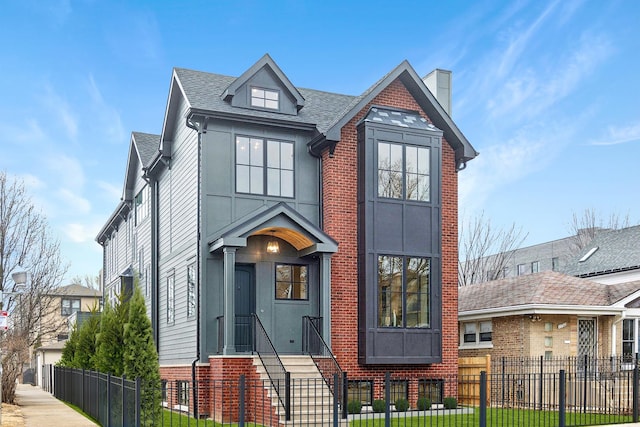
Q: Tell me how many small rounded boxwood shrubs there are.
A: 5